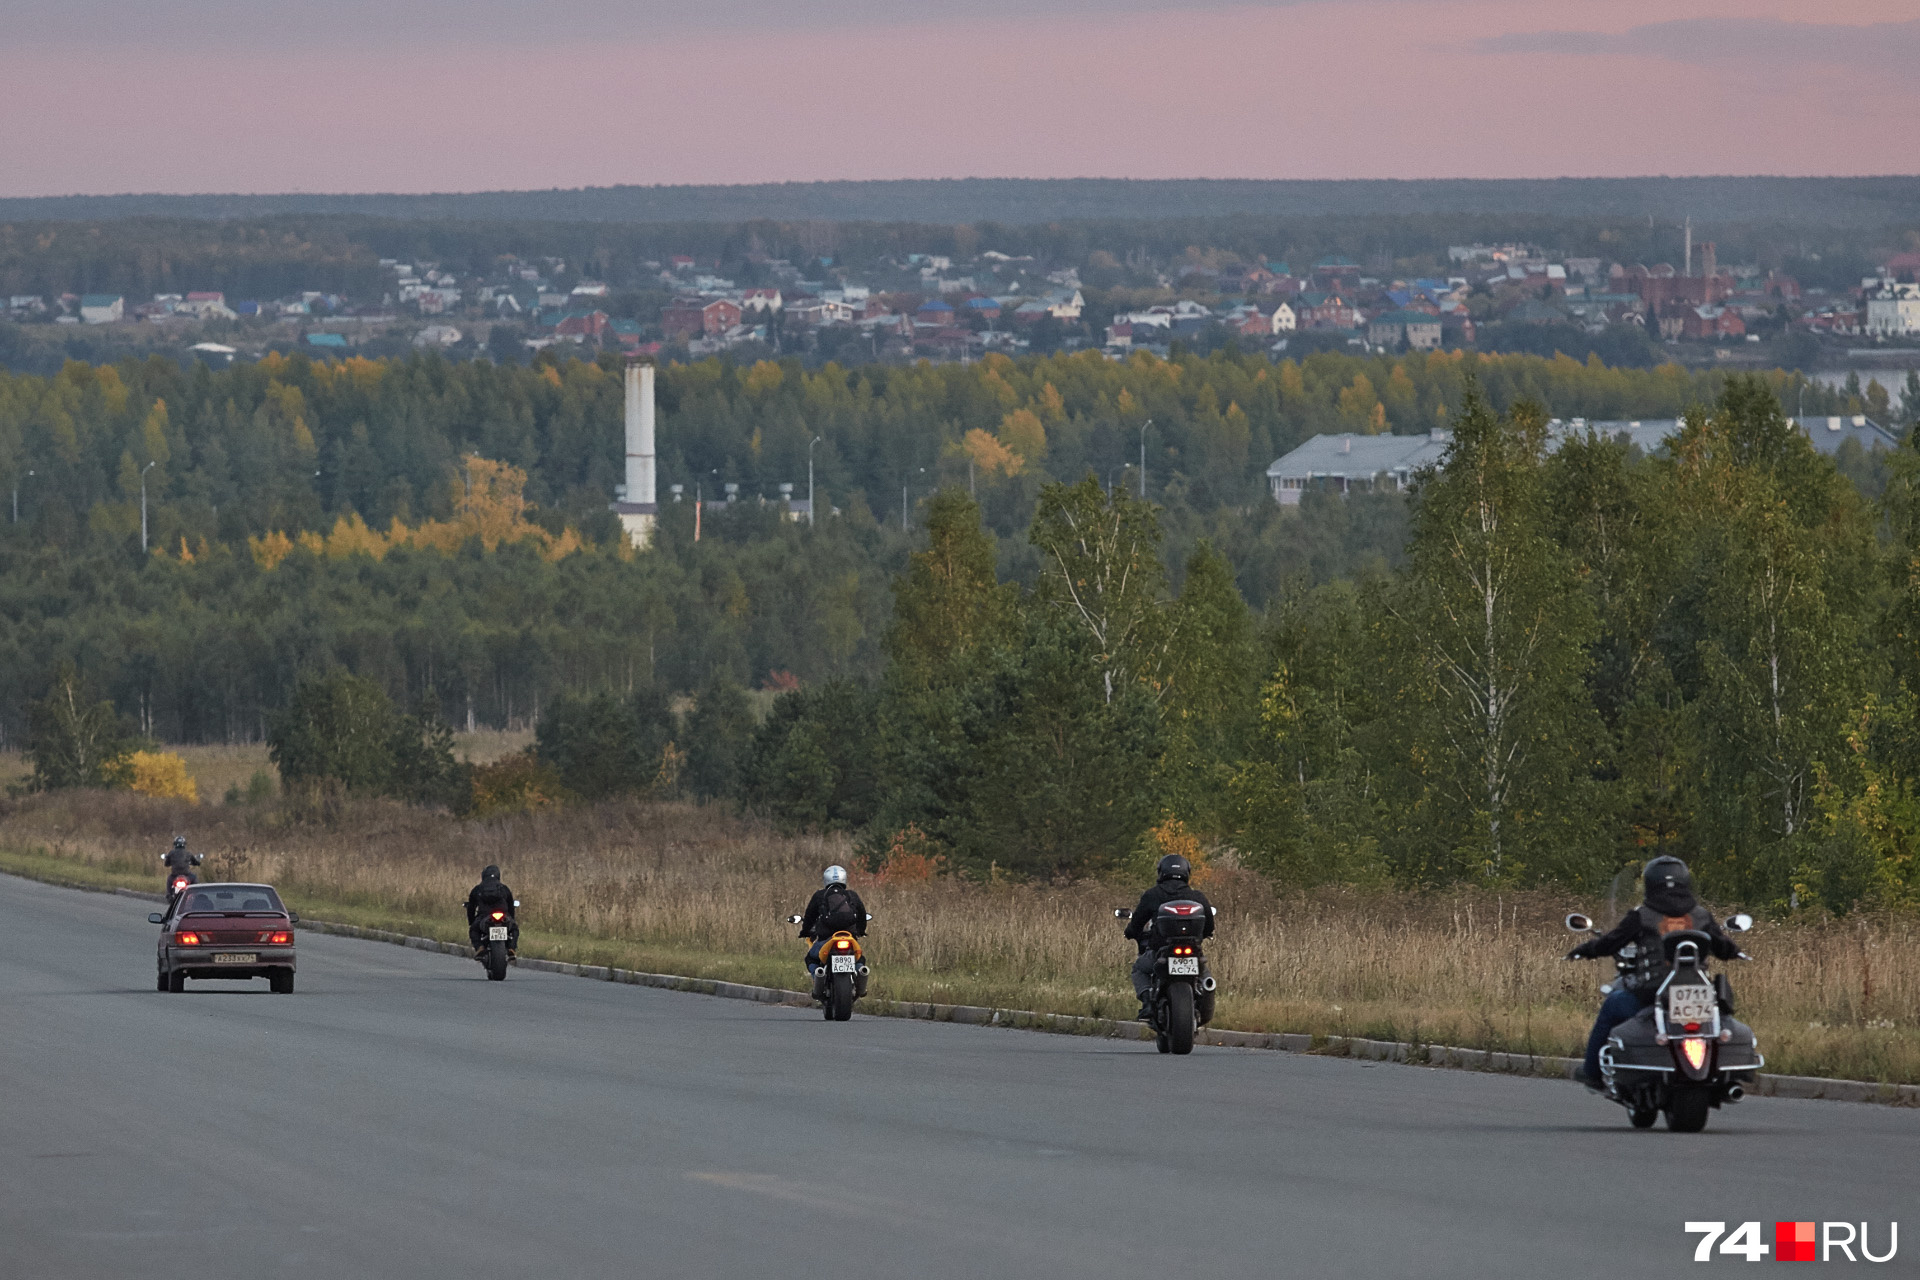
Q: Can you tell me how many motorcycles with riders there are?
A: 5